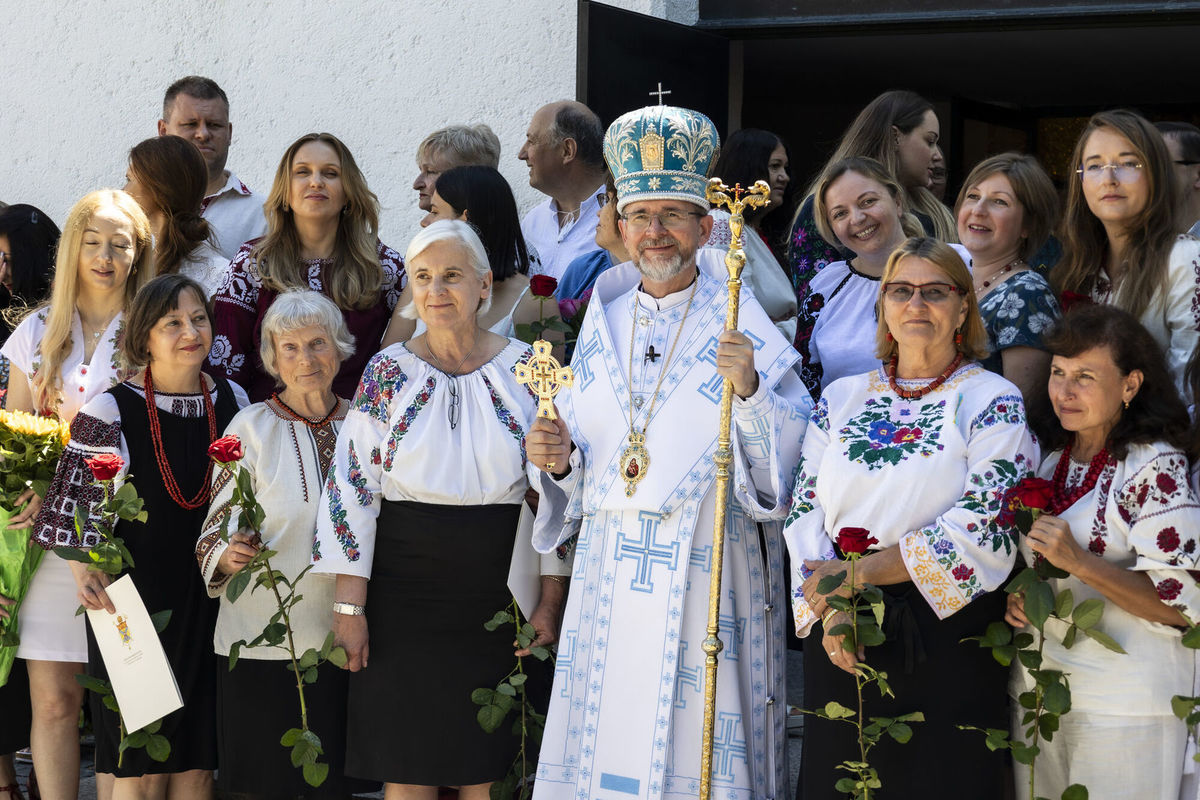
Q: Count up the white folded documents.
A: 2